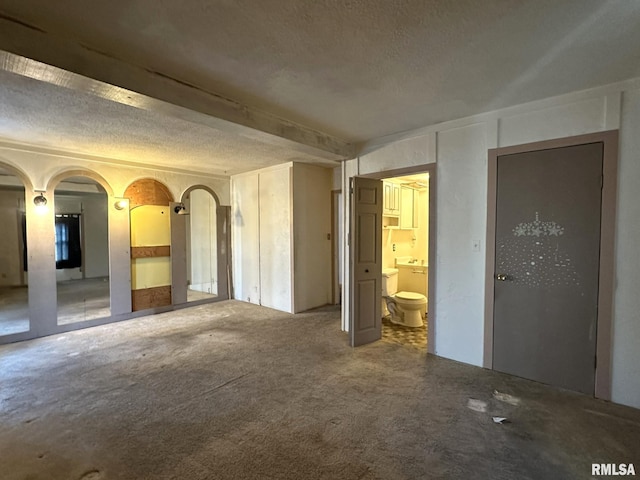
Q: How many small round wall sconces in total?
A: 3